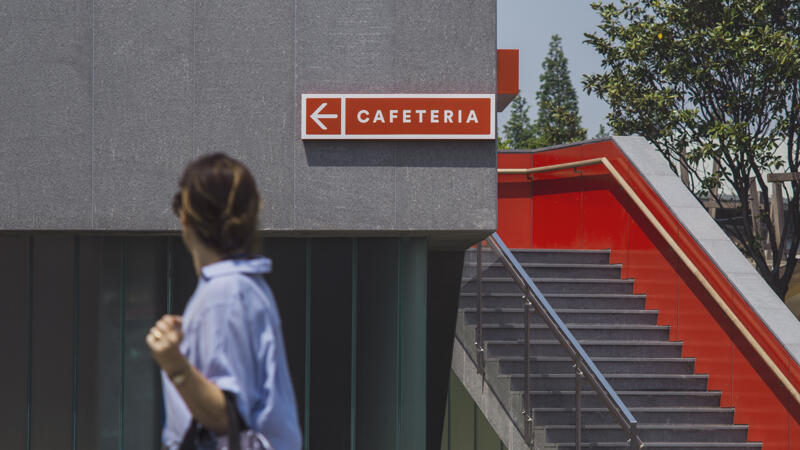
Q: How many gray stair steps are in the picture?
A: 13